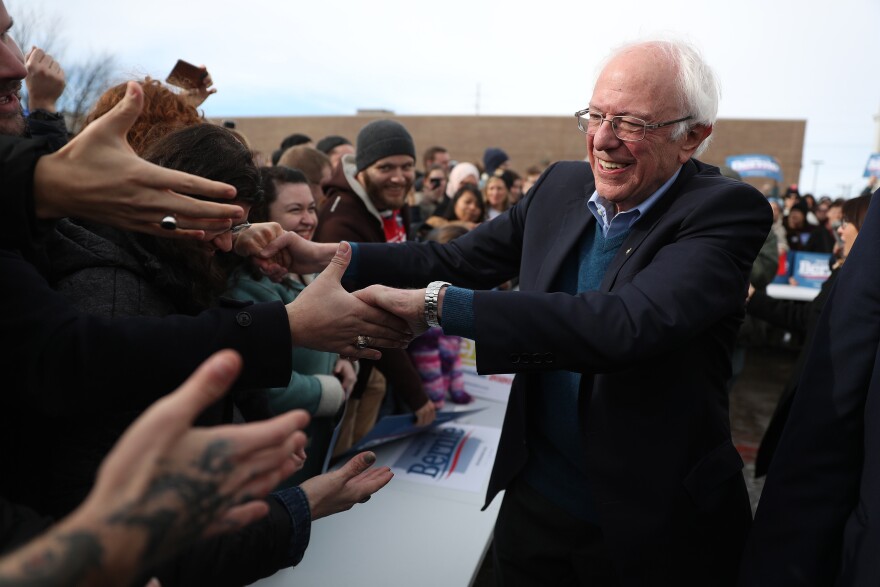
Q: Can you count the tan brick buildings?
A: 1